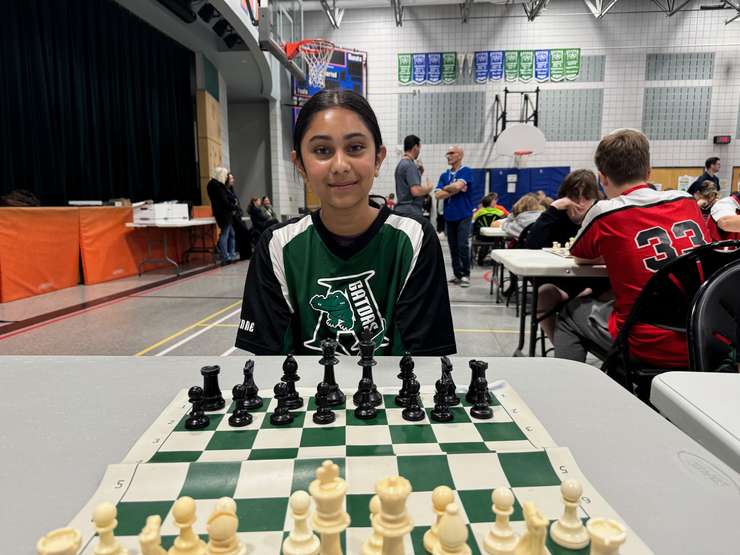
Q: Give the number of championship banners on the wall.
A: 11